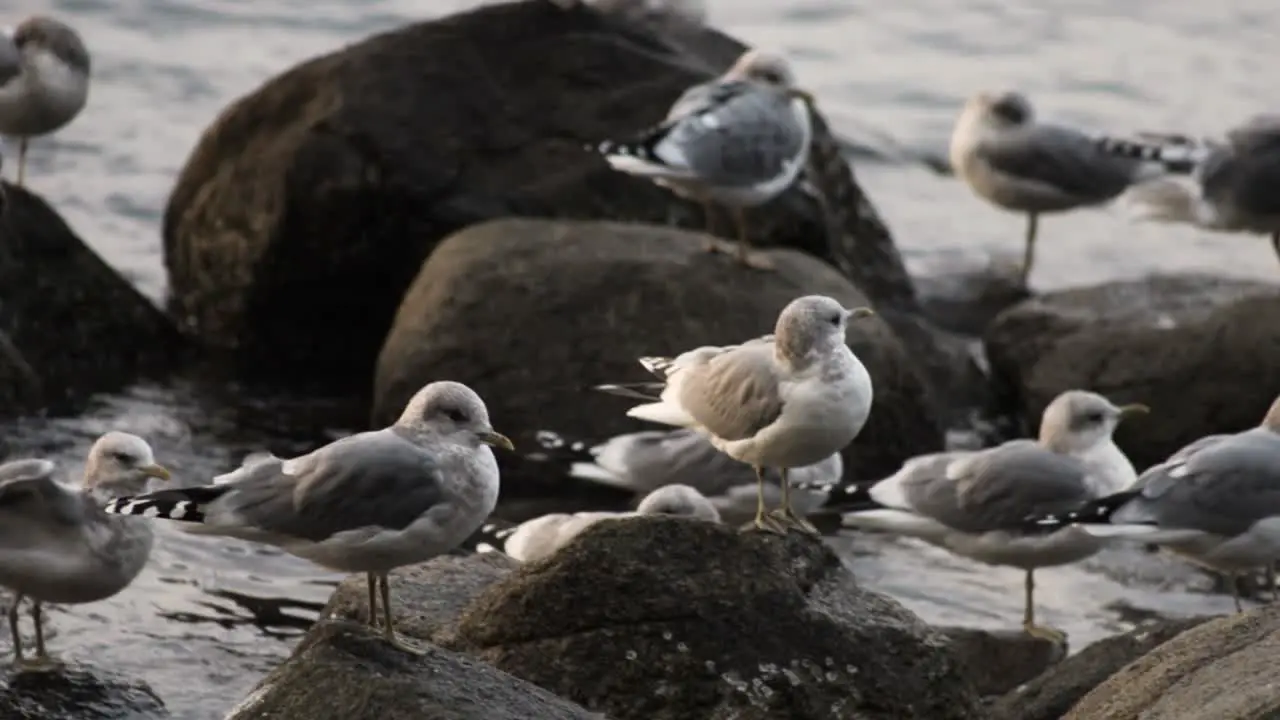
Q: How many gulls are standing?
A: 9